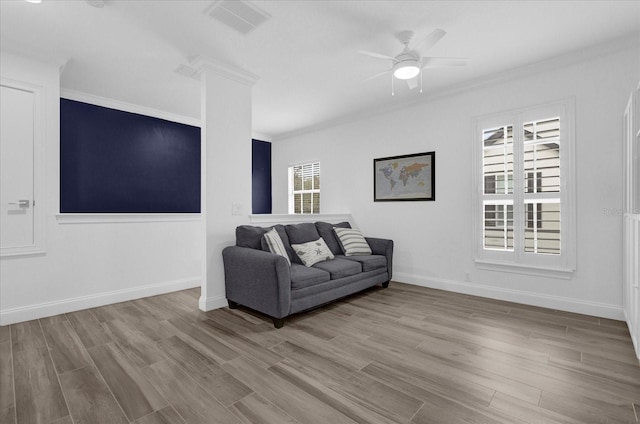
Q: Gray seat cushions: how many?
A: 3